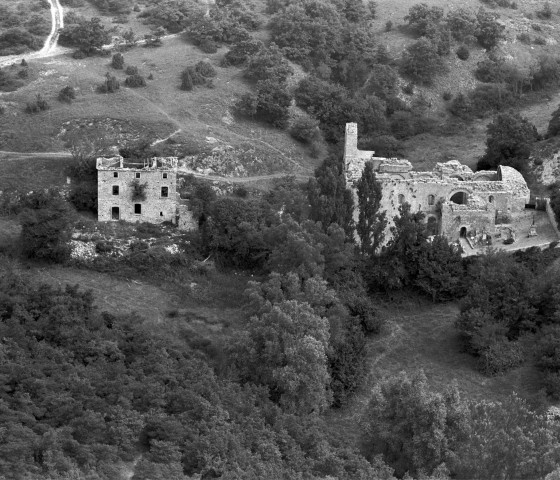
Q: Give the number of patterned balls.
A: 0